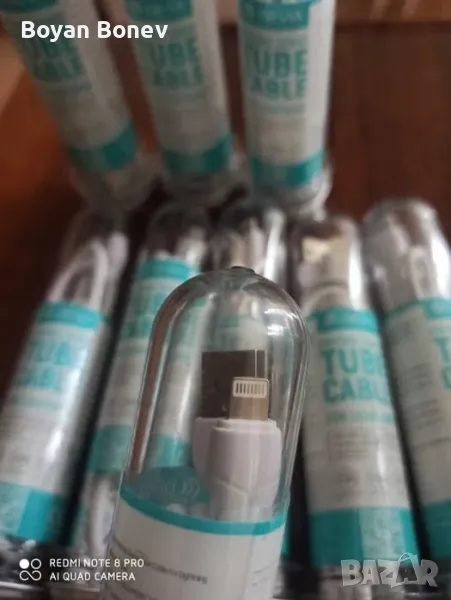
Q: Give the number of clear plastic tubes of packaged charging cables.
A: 9